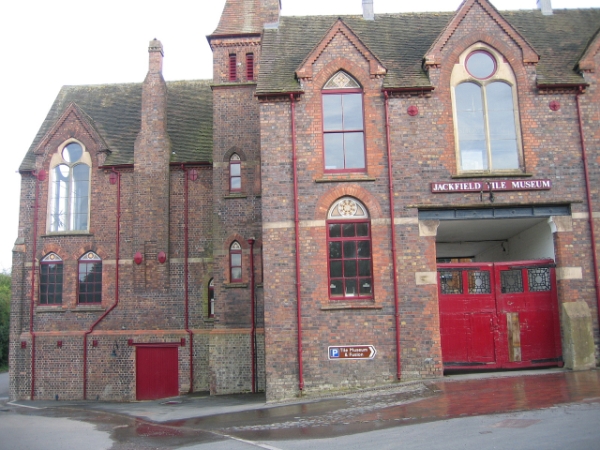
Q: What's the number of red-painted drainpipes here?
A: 7